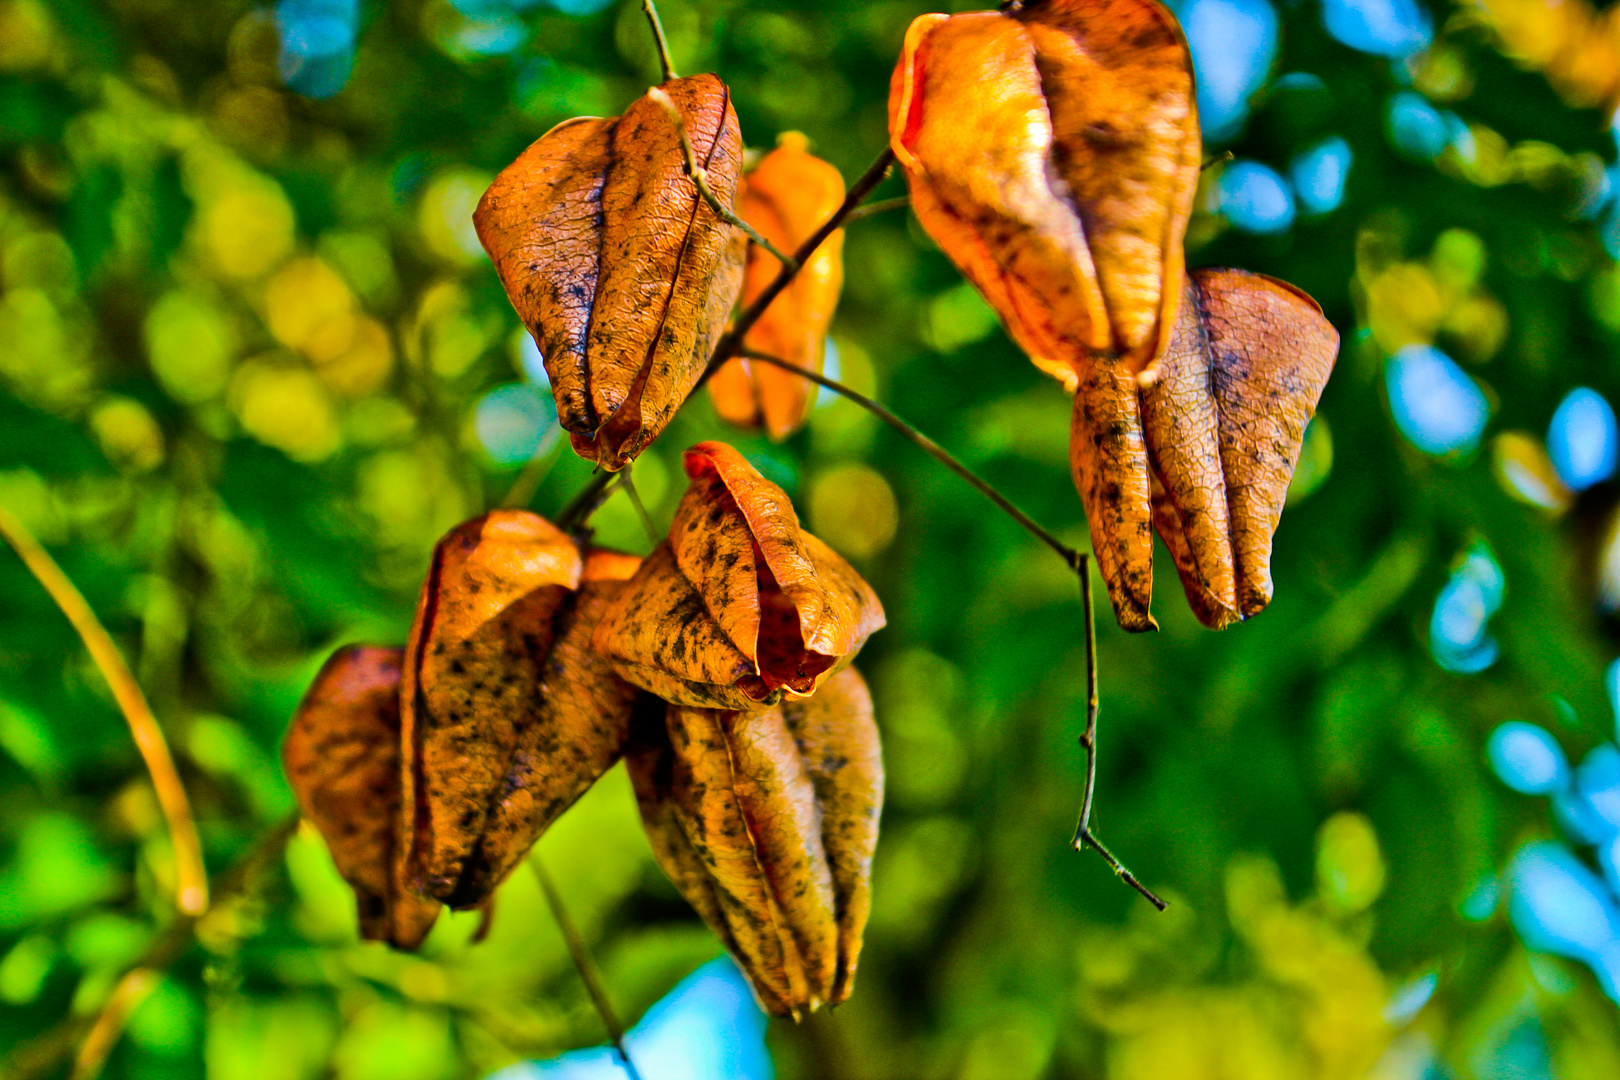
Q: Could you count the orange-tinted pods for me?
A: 8